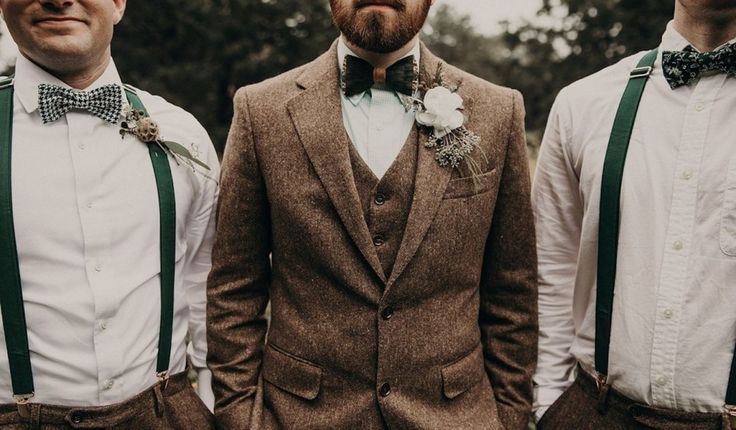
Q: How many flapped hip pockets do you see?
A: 2